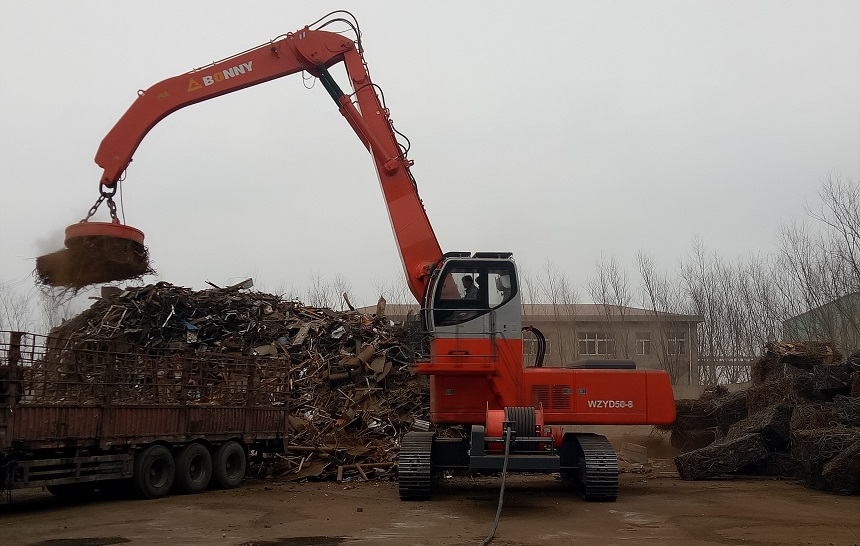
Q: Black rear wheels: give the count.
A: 3